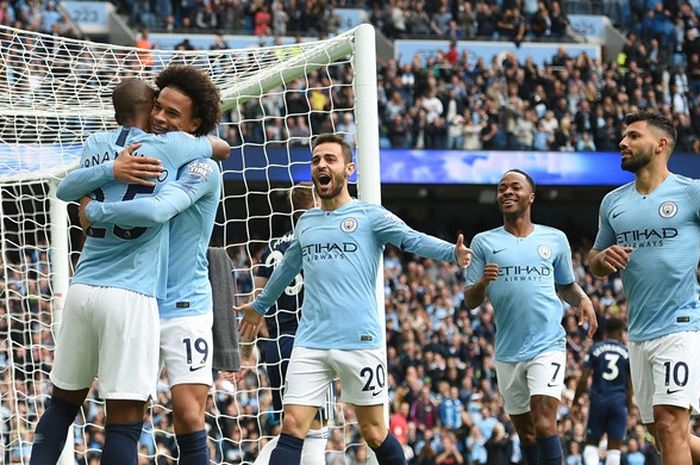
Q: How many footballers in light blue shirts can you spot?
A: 5